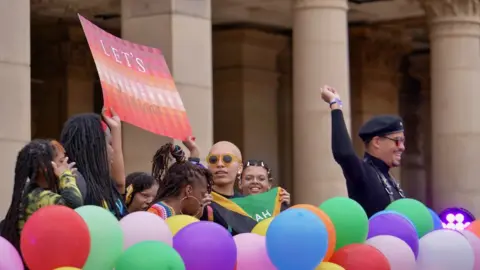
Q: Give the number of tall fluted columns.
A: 2